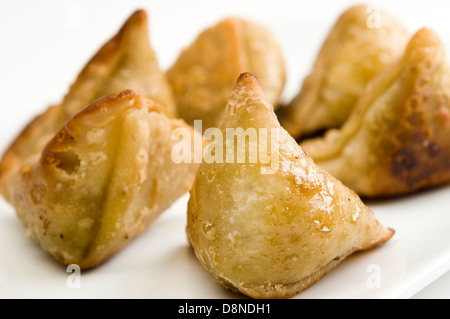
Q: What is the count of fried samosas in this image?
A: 6